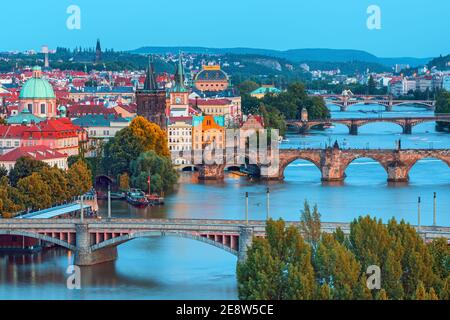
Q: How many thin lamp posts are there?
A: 6